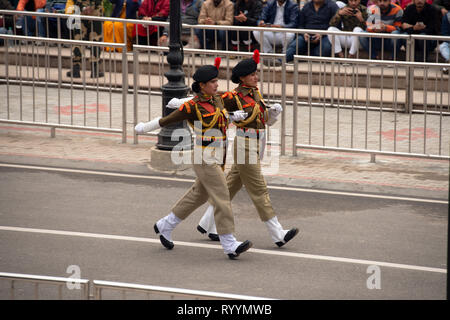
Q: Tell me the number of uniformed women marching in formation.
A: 2